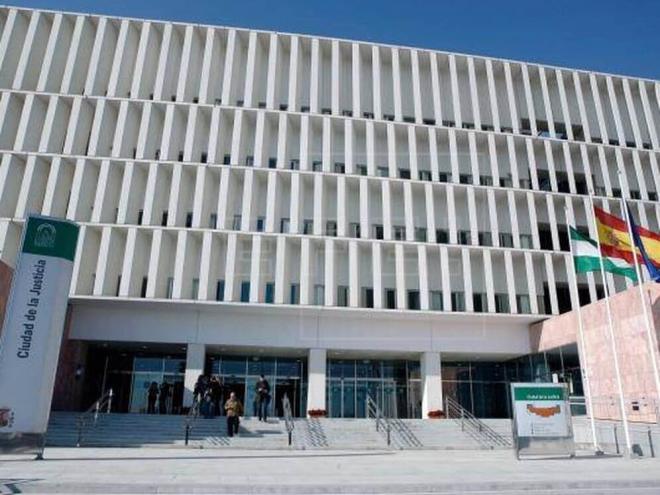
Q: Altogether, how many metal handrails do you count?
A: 5